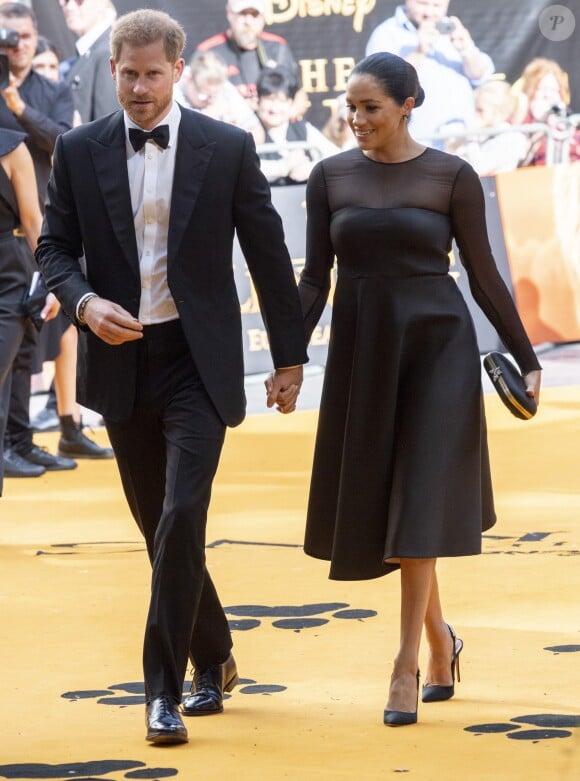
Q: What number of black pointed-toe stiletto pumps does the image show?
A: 2